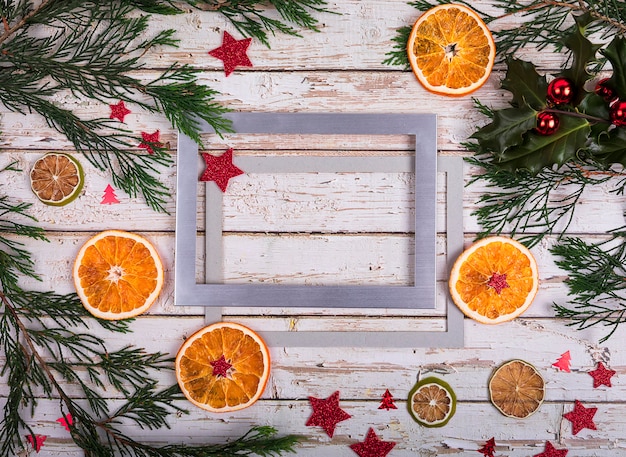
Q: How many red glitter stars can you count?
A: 11